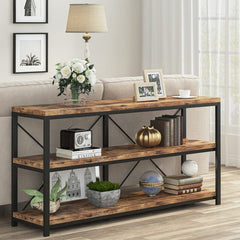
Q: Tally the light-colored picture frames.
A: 2